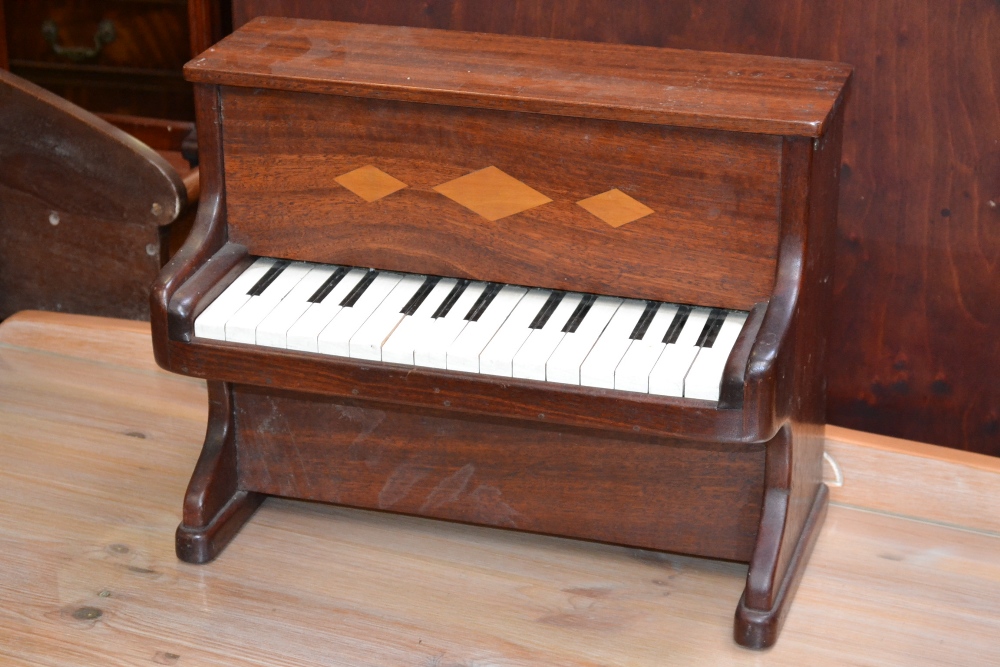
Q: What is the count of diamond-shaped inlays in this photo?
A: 3